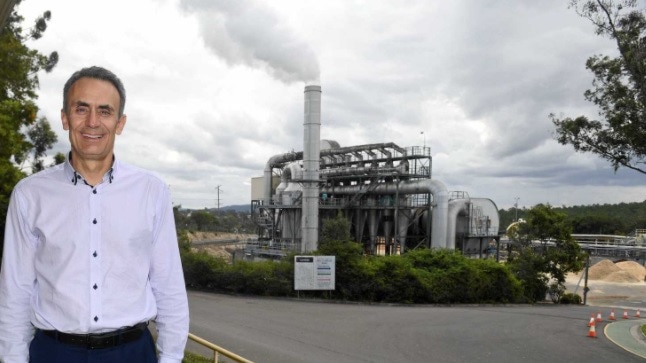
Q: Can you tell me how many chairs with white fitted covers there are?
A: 0